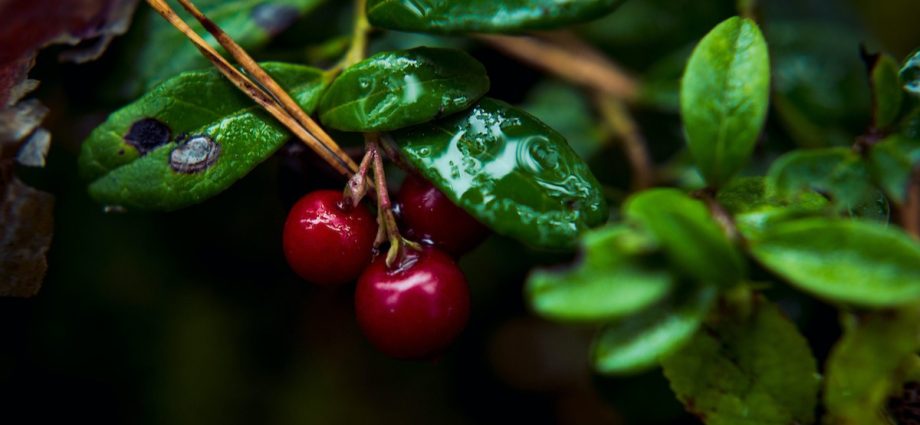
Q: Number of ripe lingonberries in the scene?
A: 3